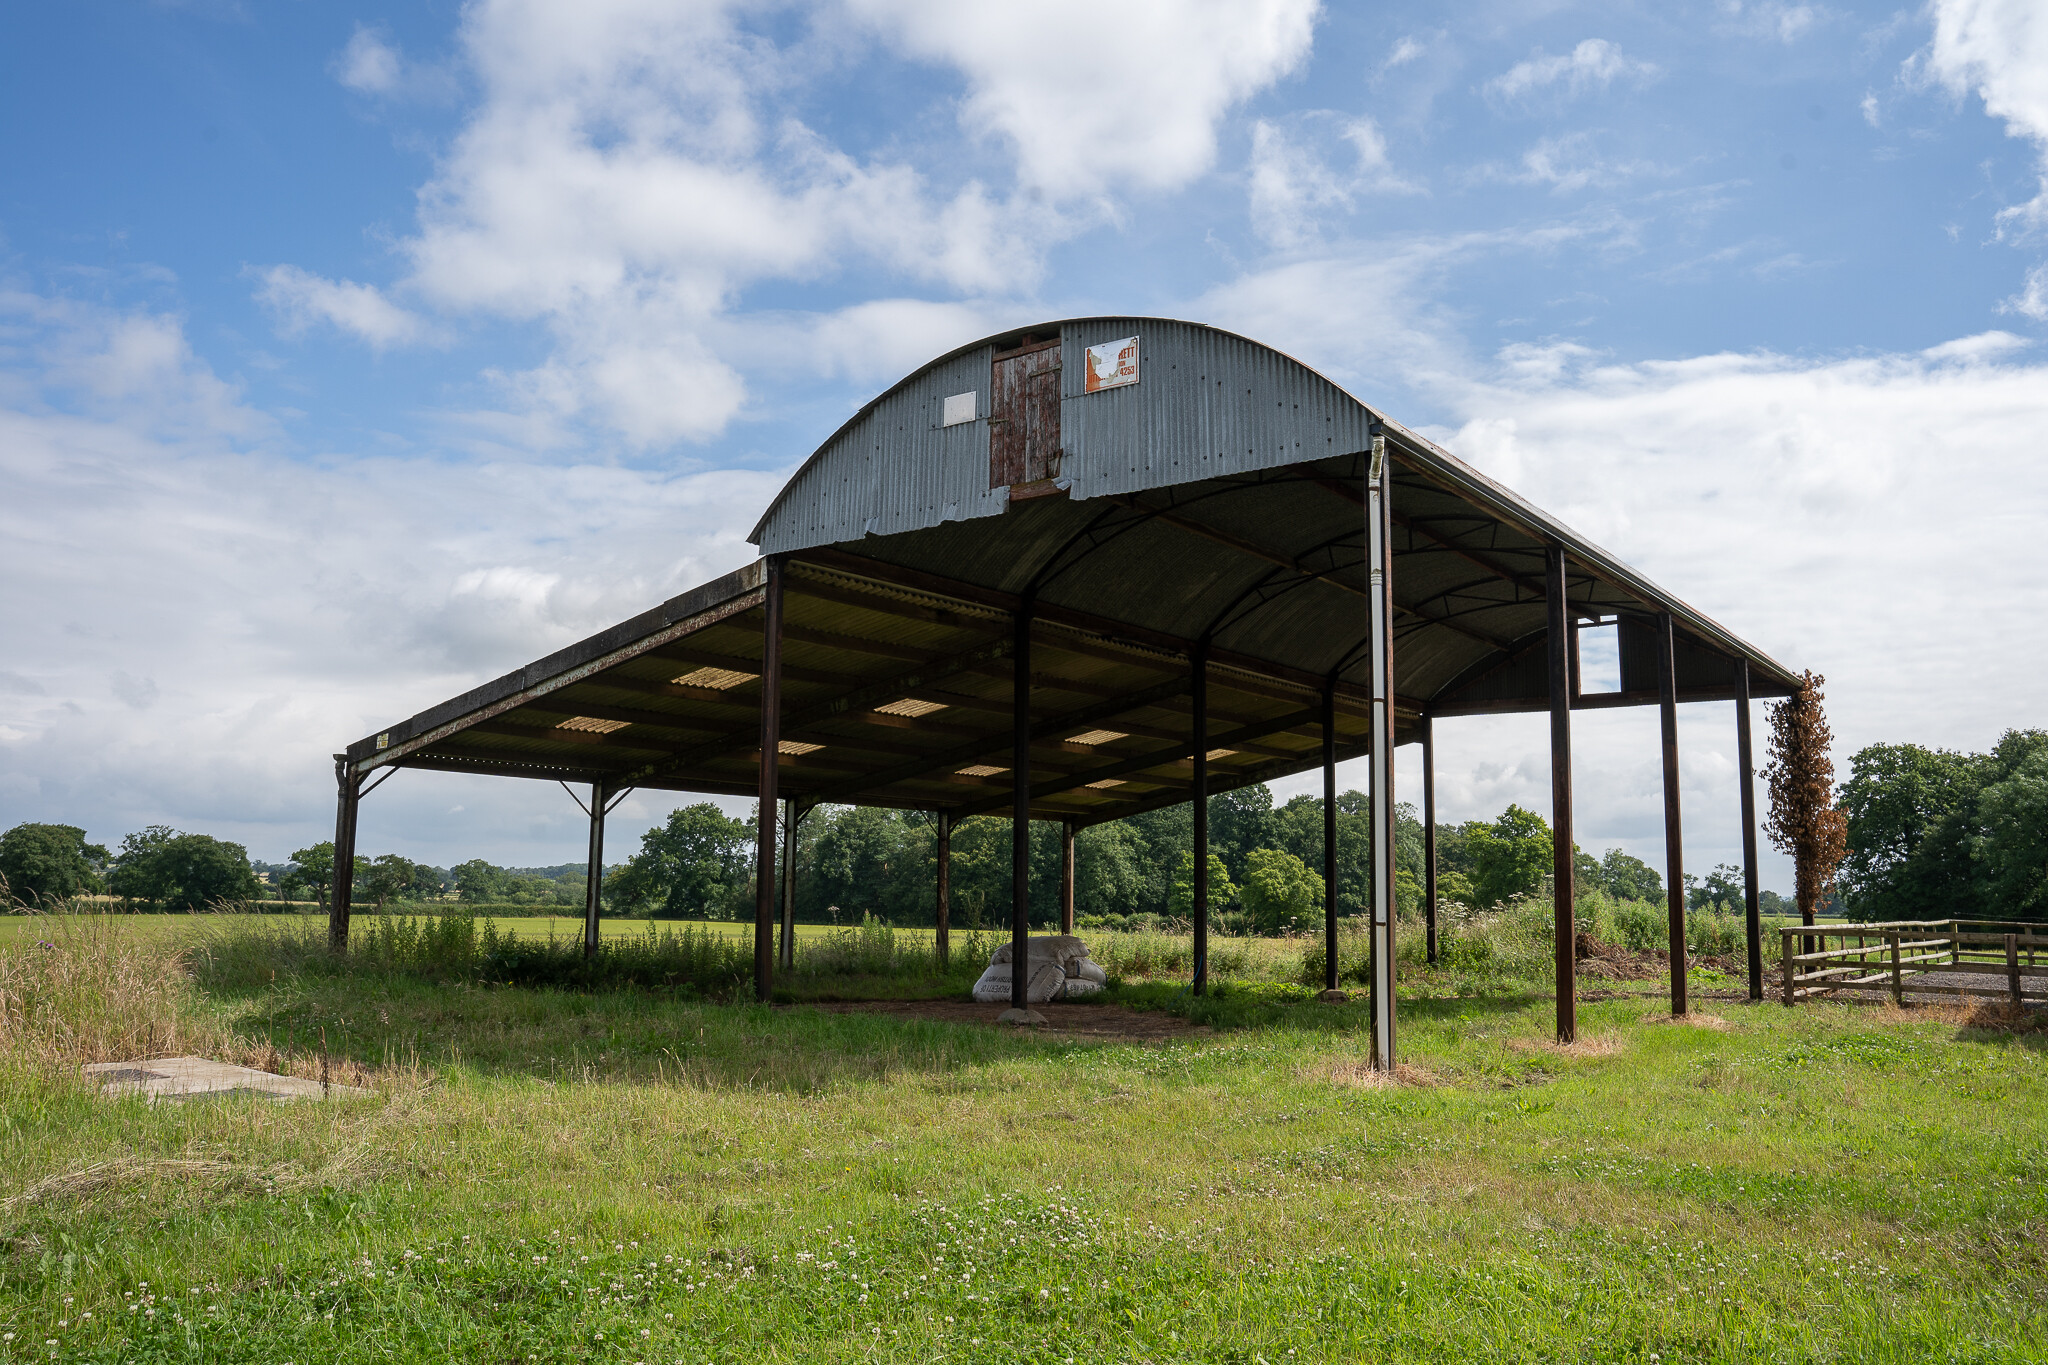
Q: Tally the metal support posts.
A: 15